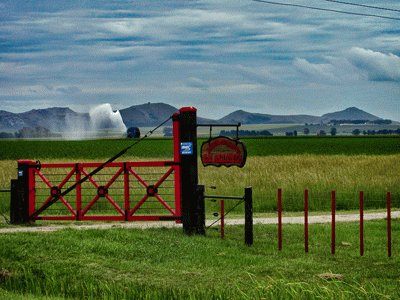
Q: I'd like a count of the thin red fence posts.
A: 6